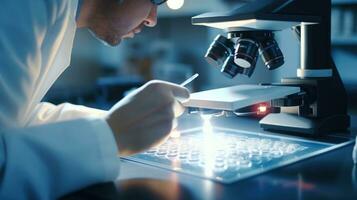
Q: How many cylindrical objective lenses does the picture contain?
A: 5